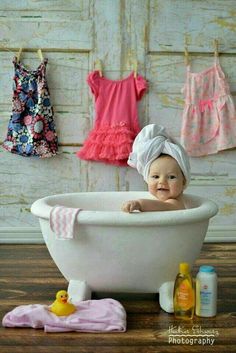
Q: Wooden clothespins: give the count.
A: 6